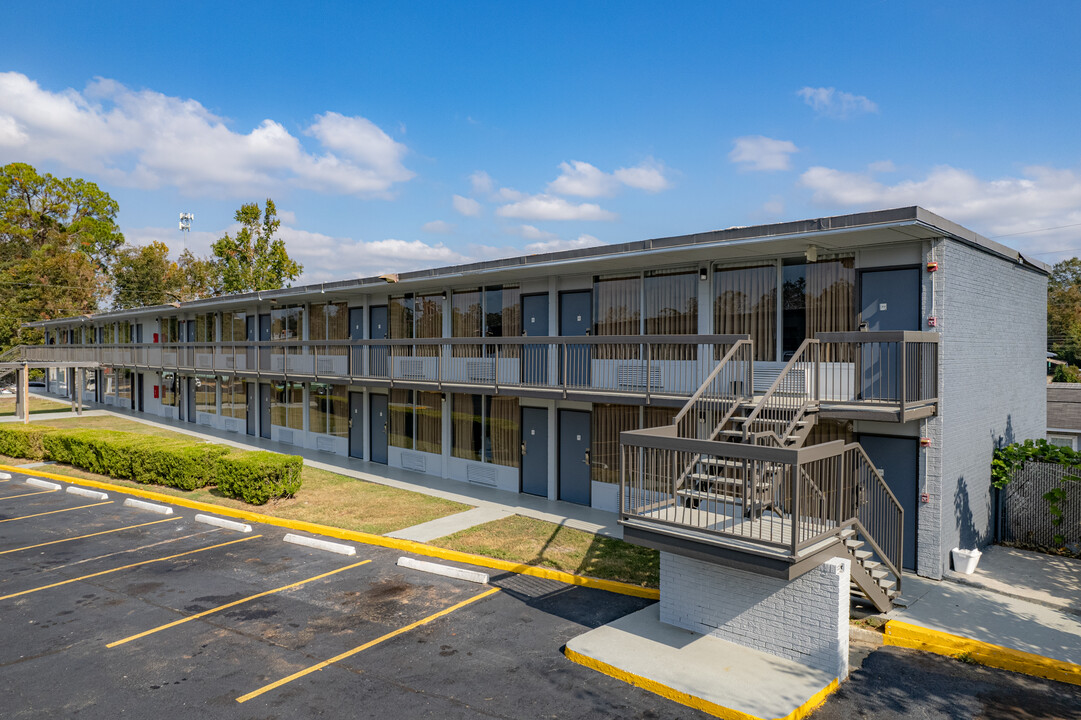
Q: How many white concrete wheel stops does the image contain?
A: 7